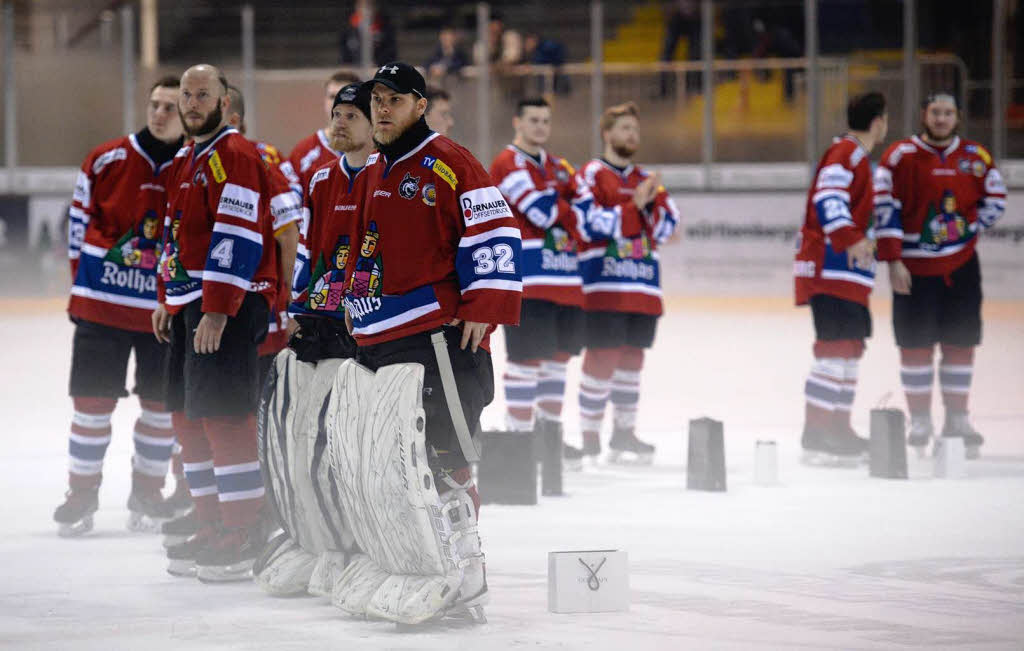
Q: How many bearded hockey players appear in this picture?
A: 5